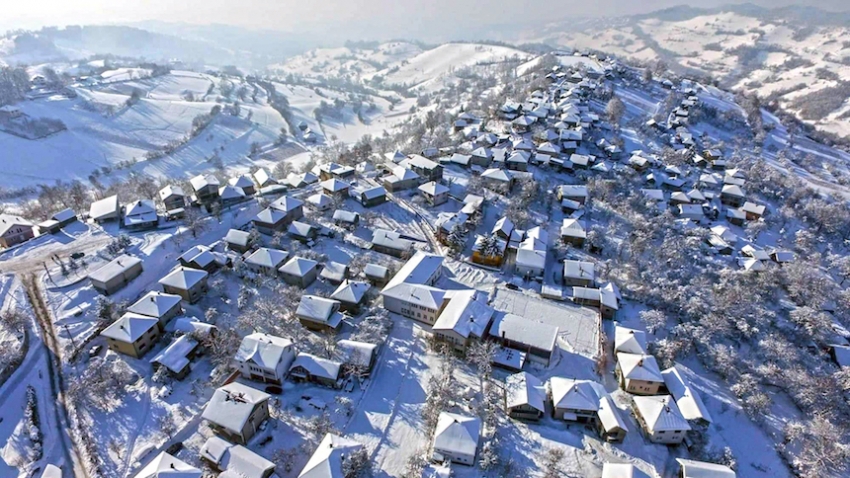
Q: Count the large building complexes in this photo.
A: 1